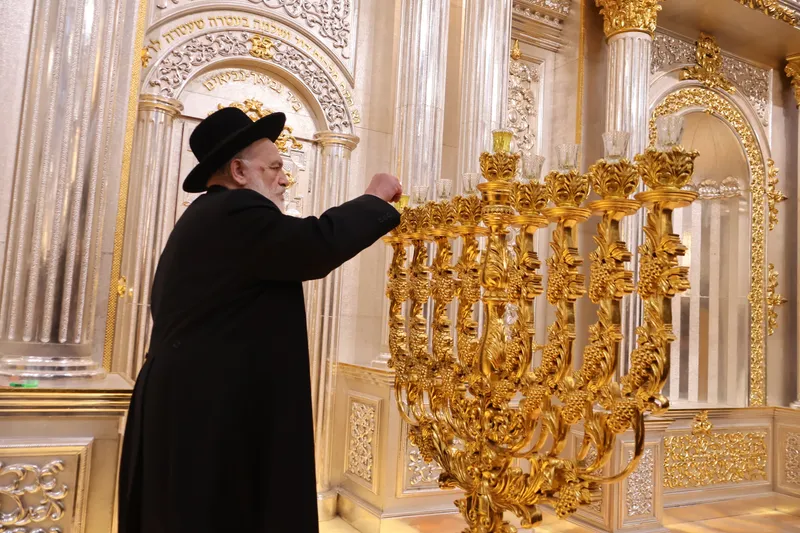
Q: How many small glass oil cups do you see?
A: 9